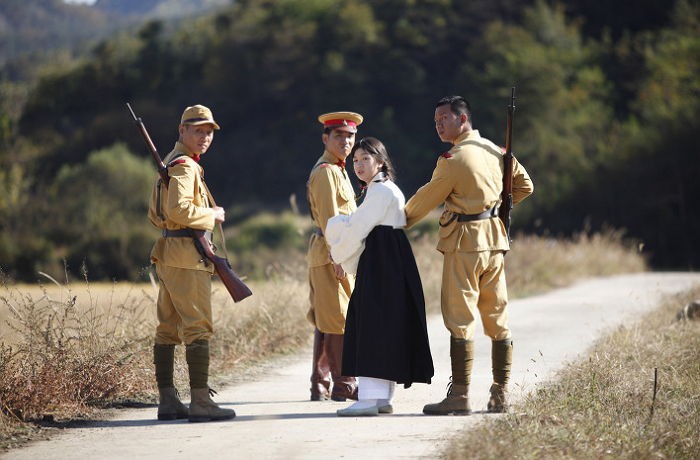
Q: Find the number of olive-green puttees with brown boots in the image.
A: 4